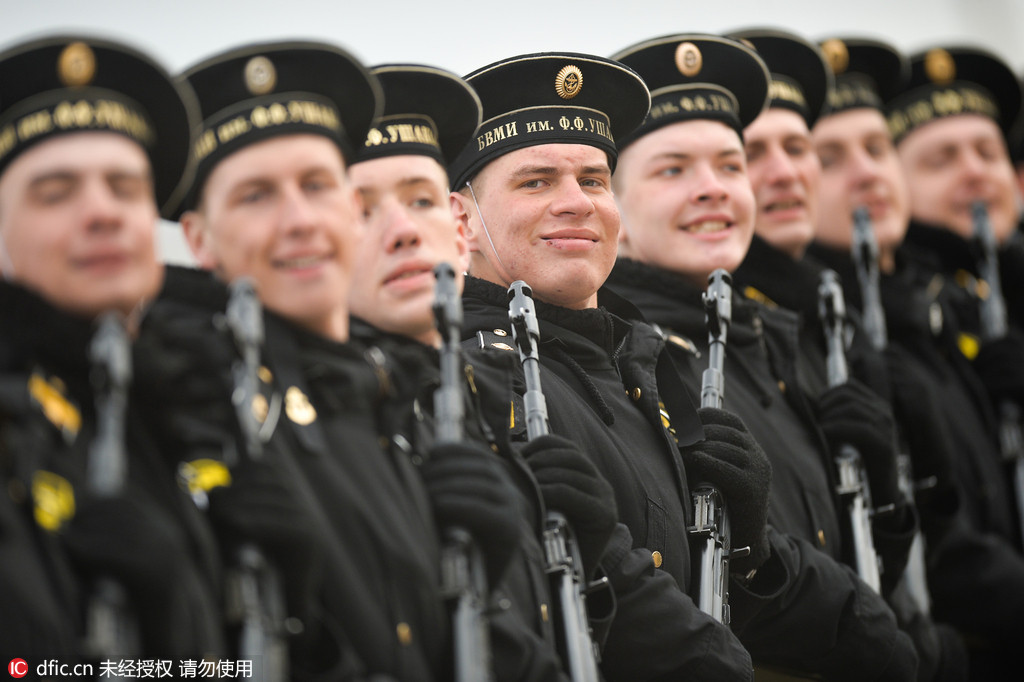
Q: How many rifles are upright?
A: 8